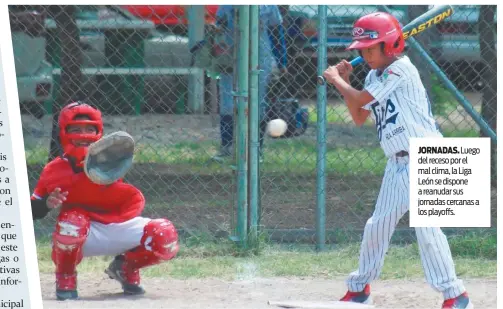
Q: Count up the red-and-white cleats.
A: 2